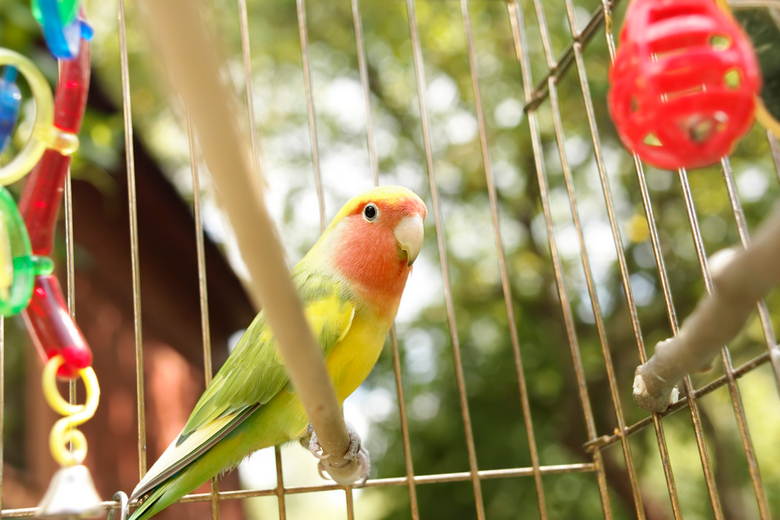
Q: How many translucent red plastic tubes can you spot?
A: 3